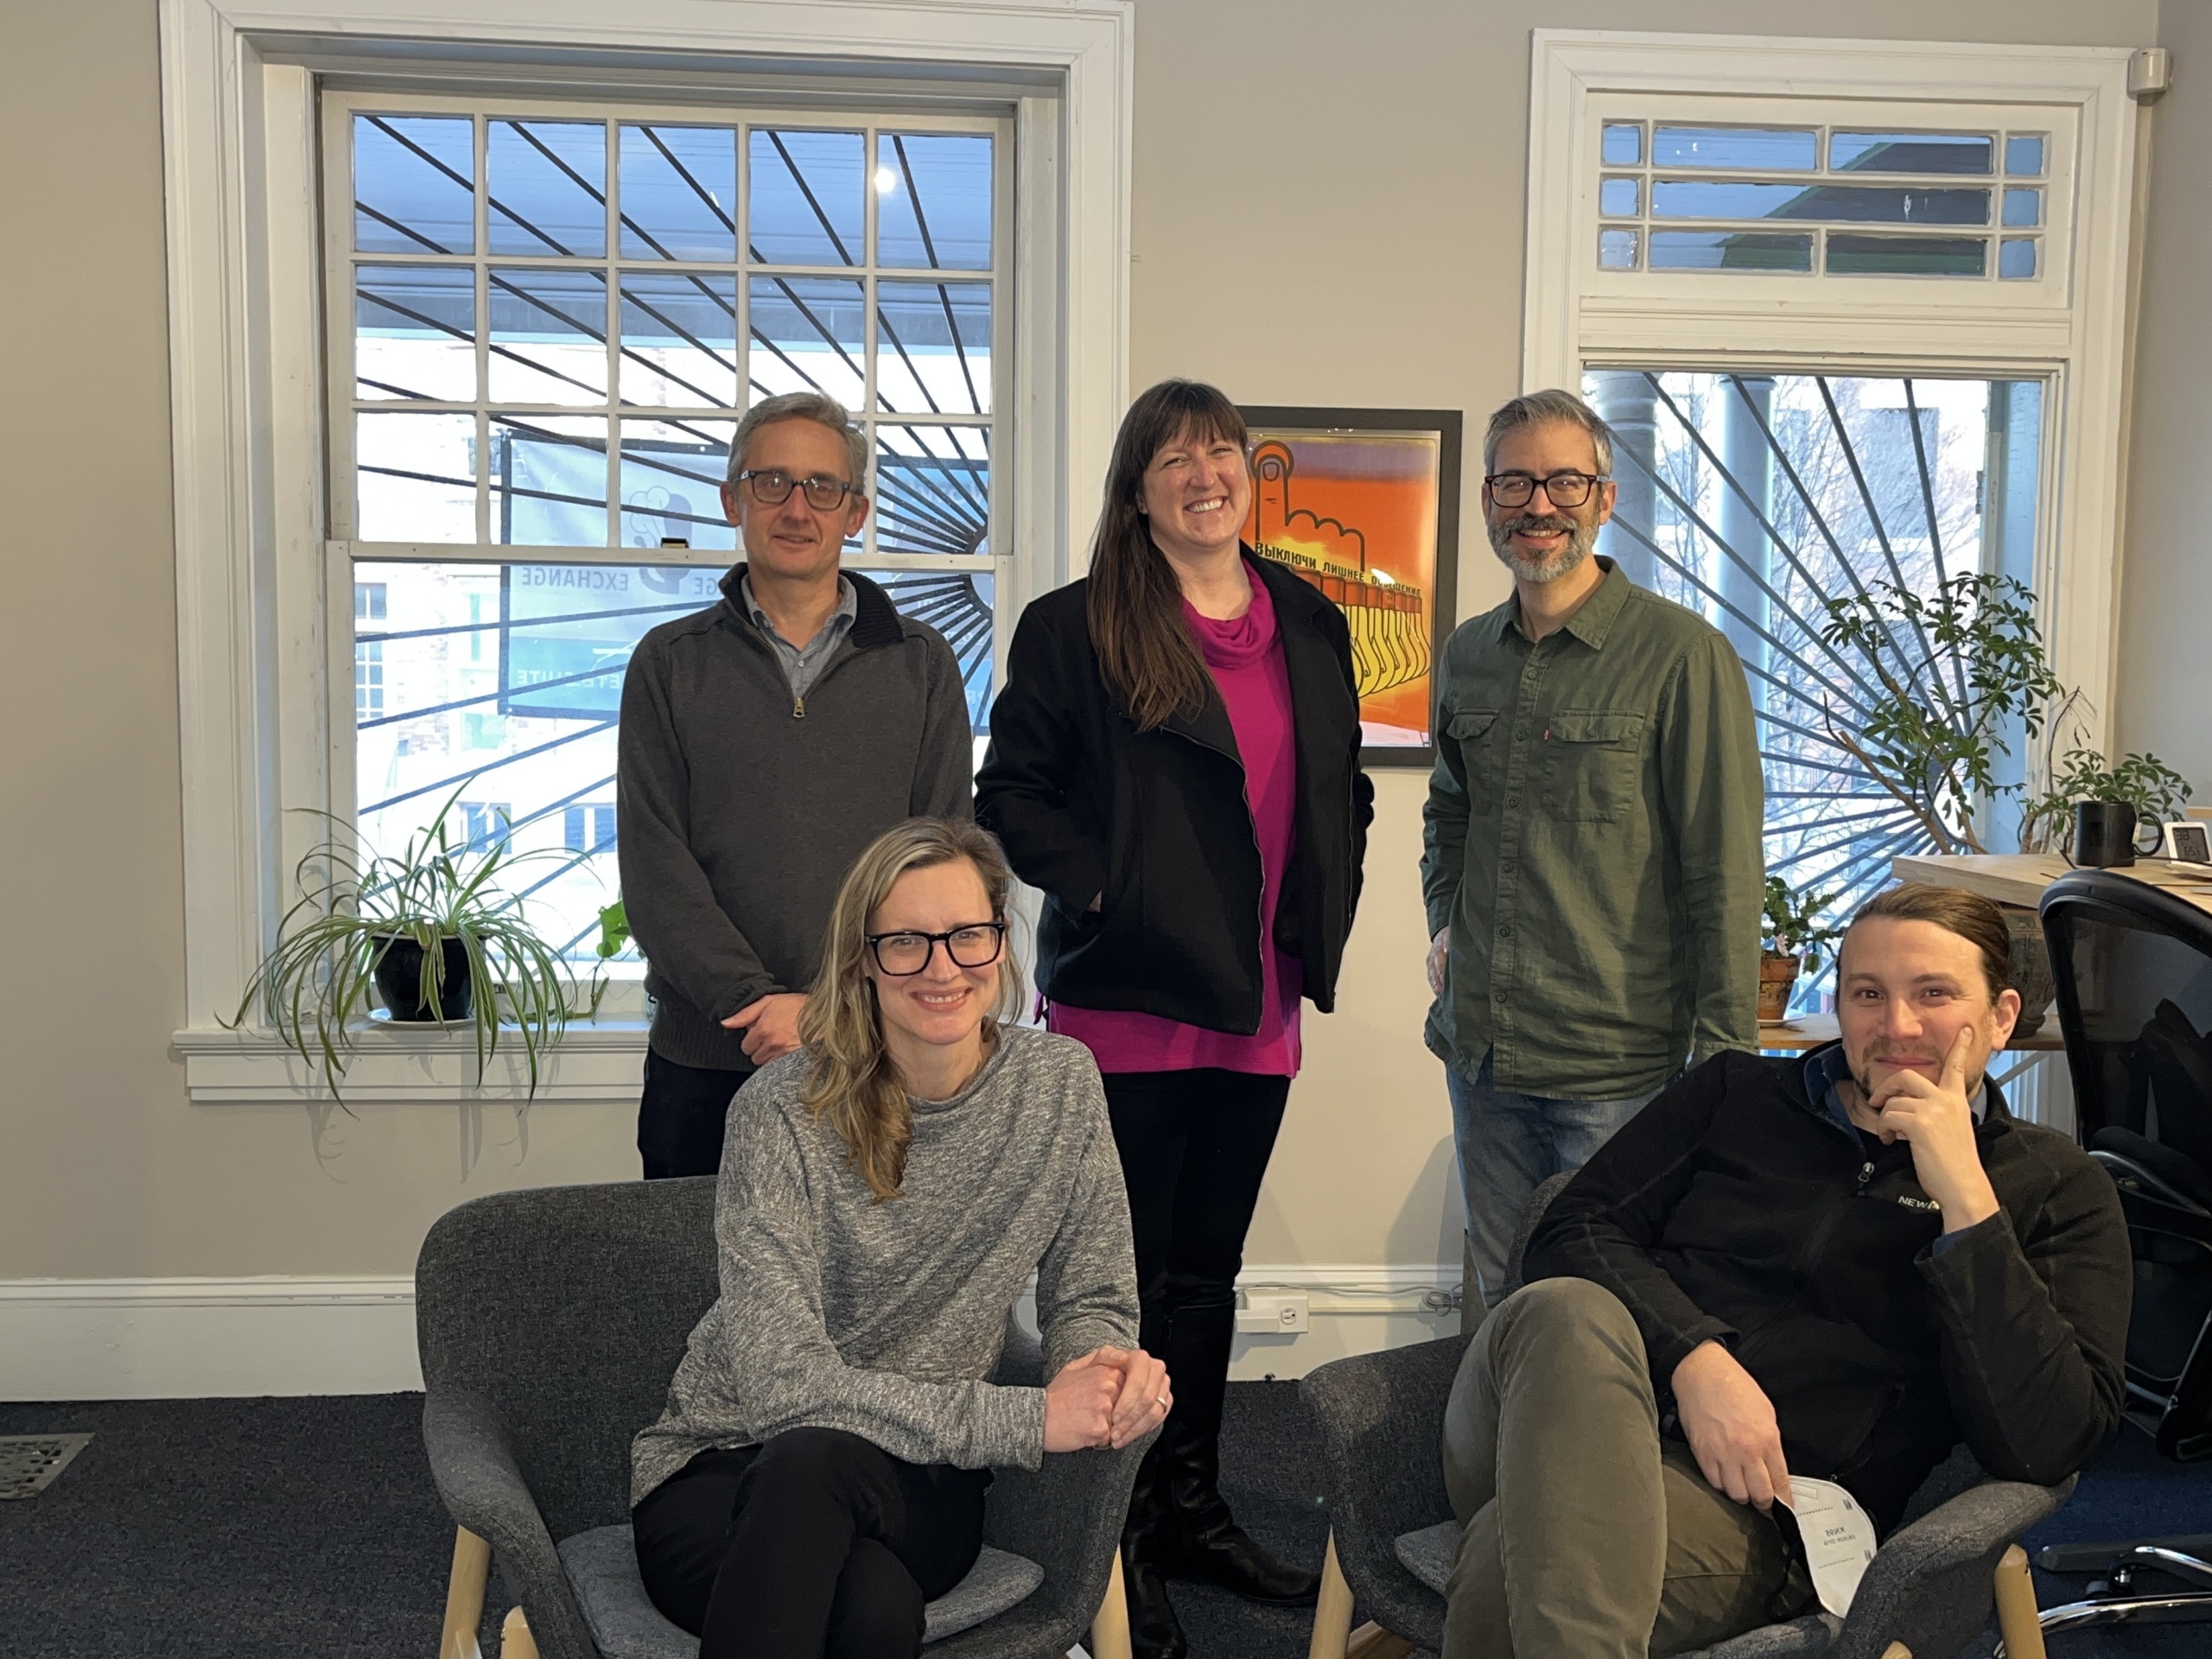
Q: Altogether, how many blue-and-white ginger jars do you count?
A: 0